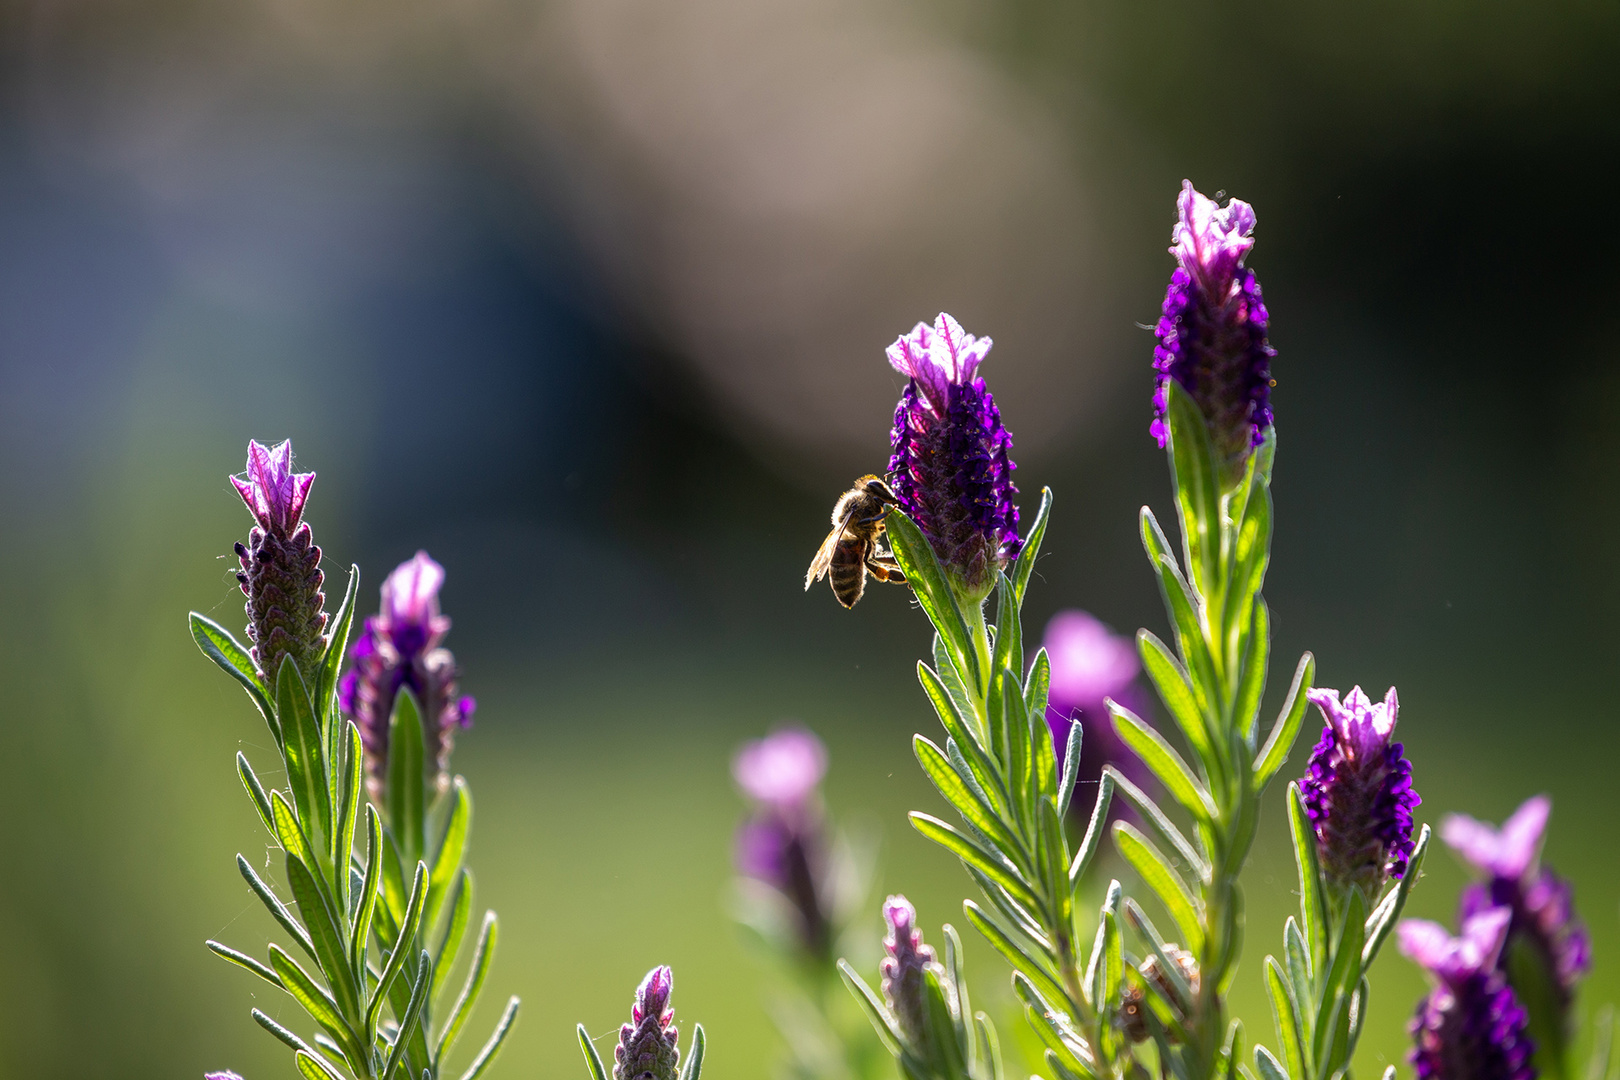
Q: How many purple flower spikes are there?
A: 11